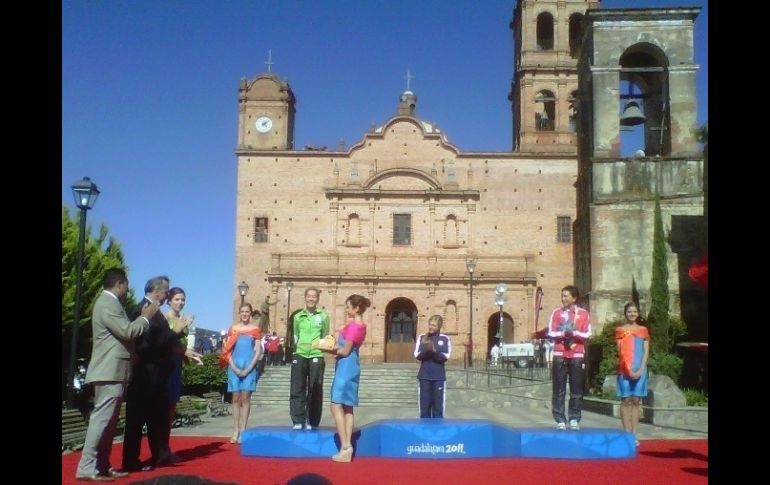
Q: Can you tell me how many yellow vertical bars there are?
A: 0